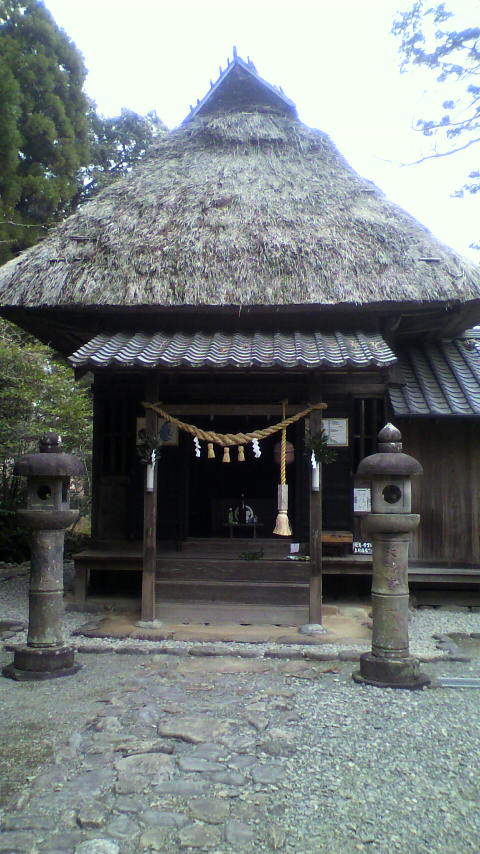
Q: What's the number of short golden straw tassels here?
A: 3